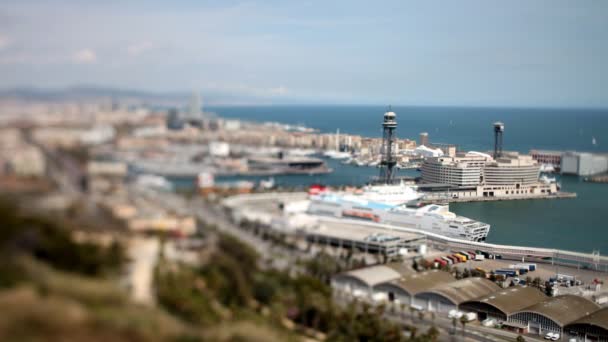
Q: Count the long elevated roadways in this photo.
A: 1